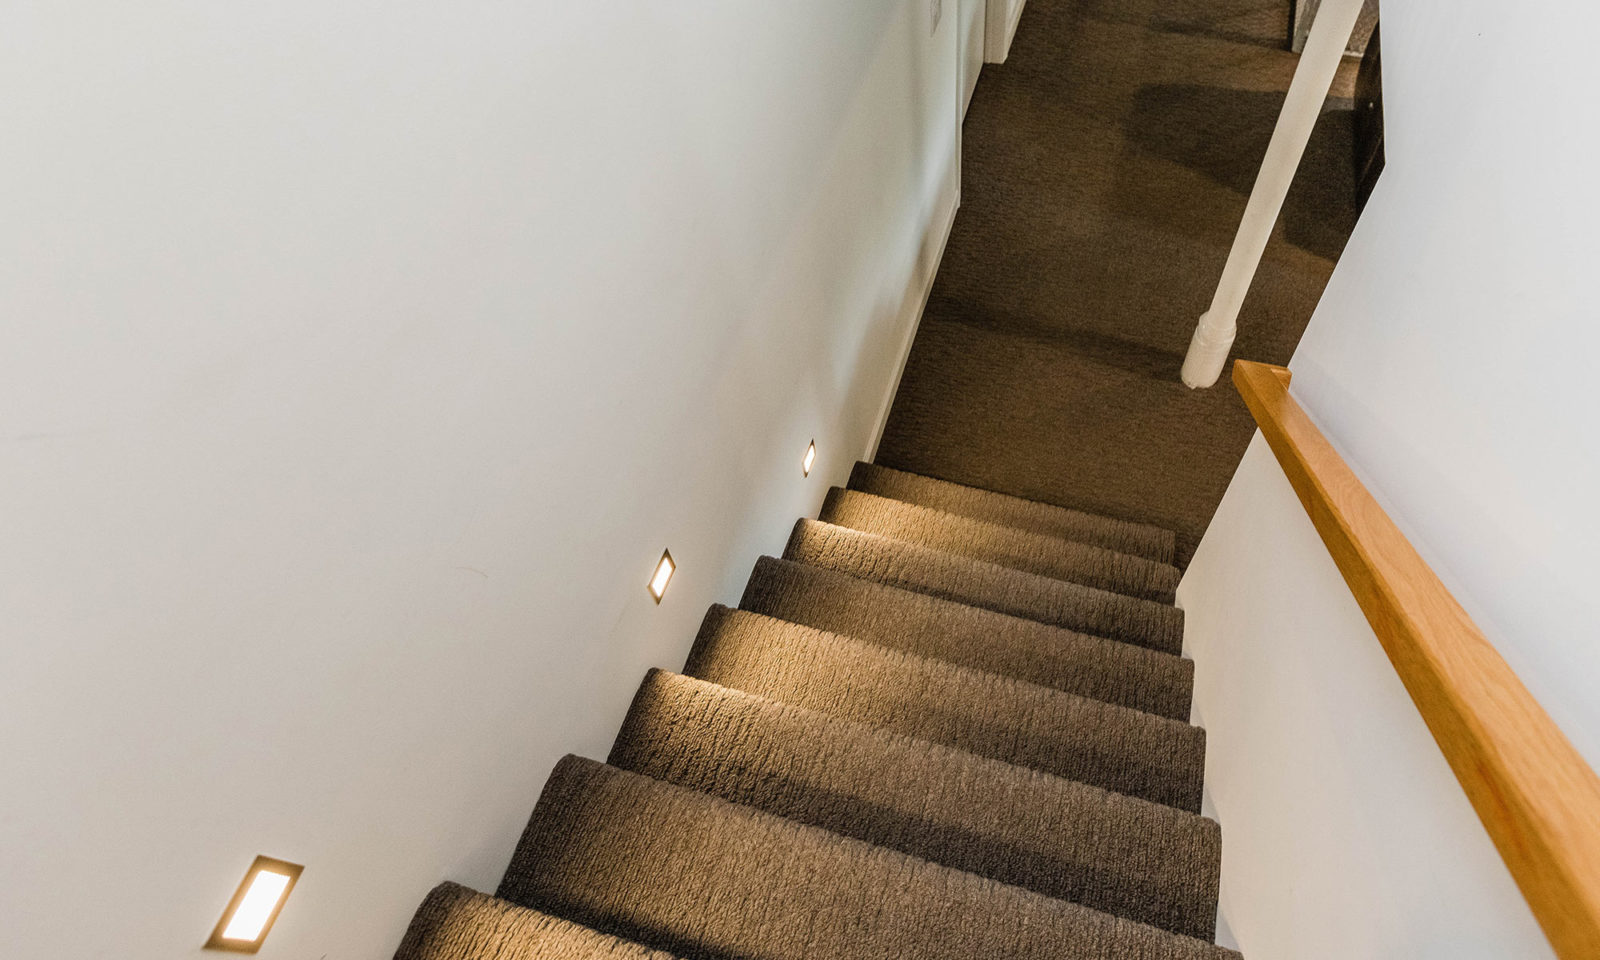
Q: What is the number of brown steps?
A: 8